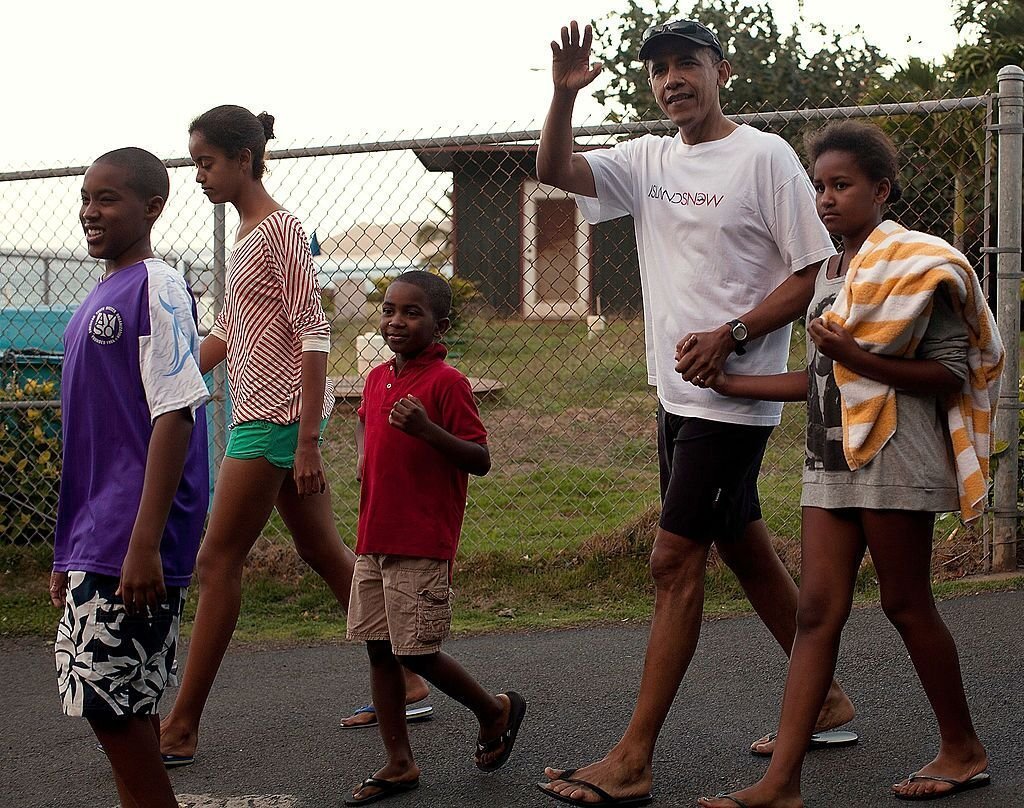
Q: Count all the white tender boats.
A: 0